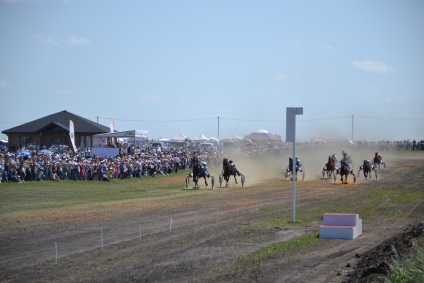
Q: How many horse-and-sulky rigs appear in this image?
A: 7